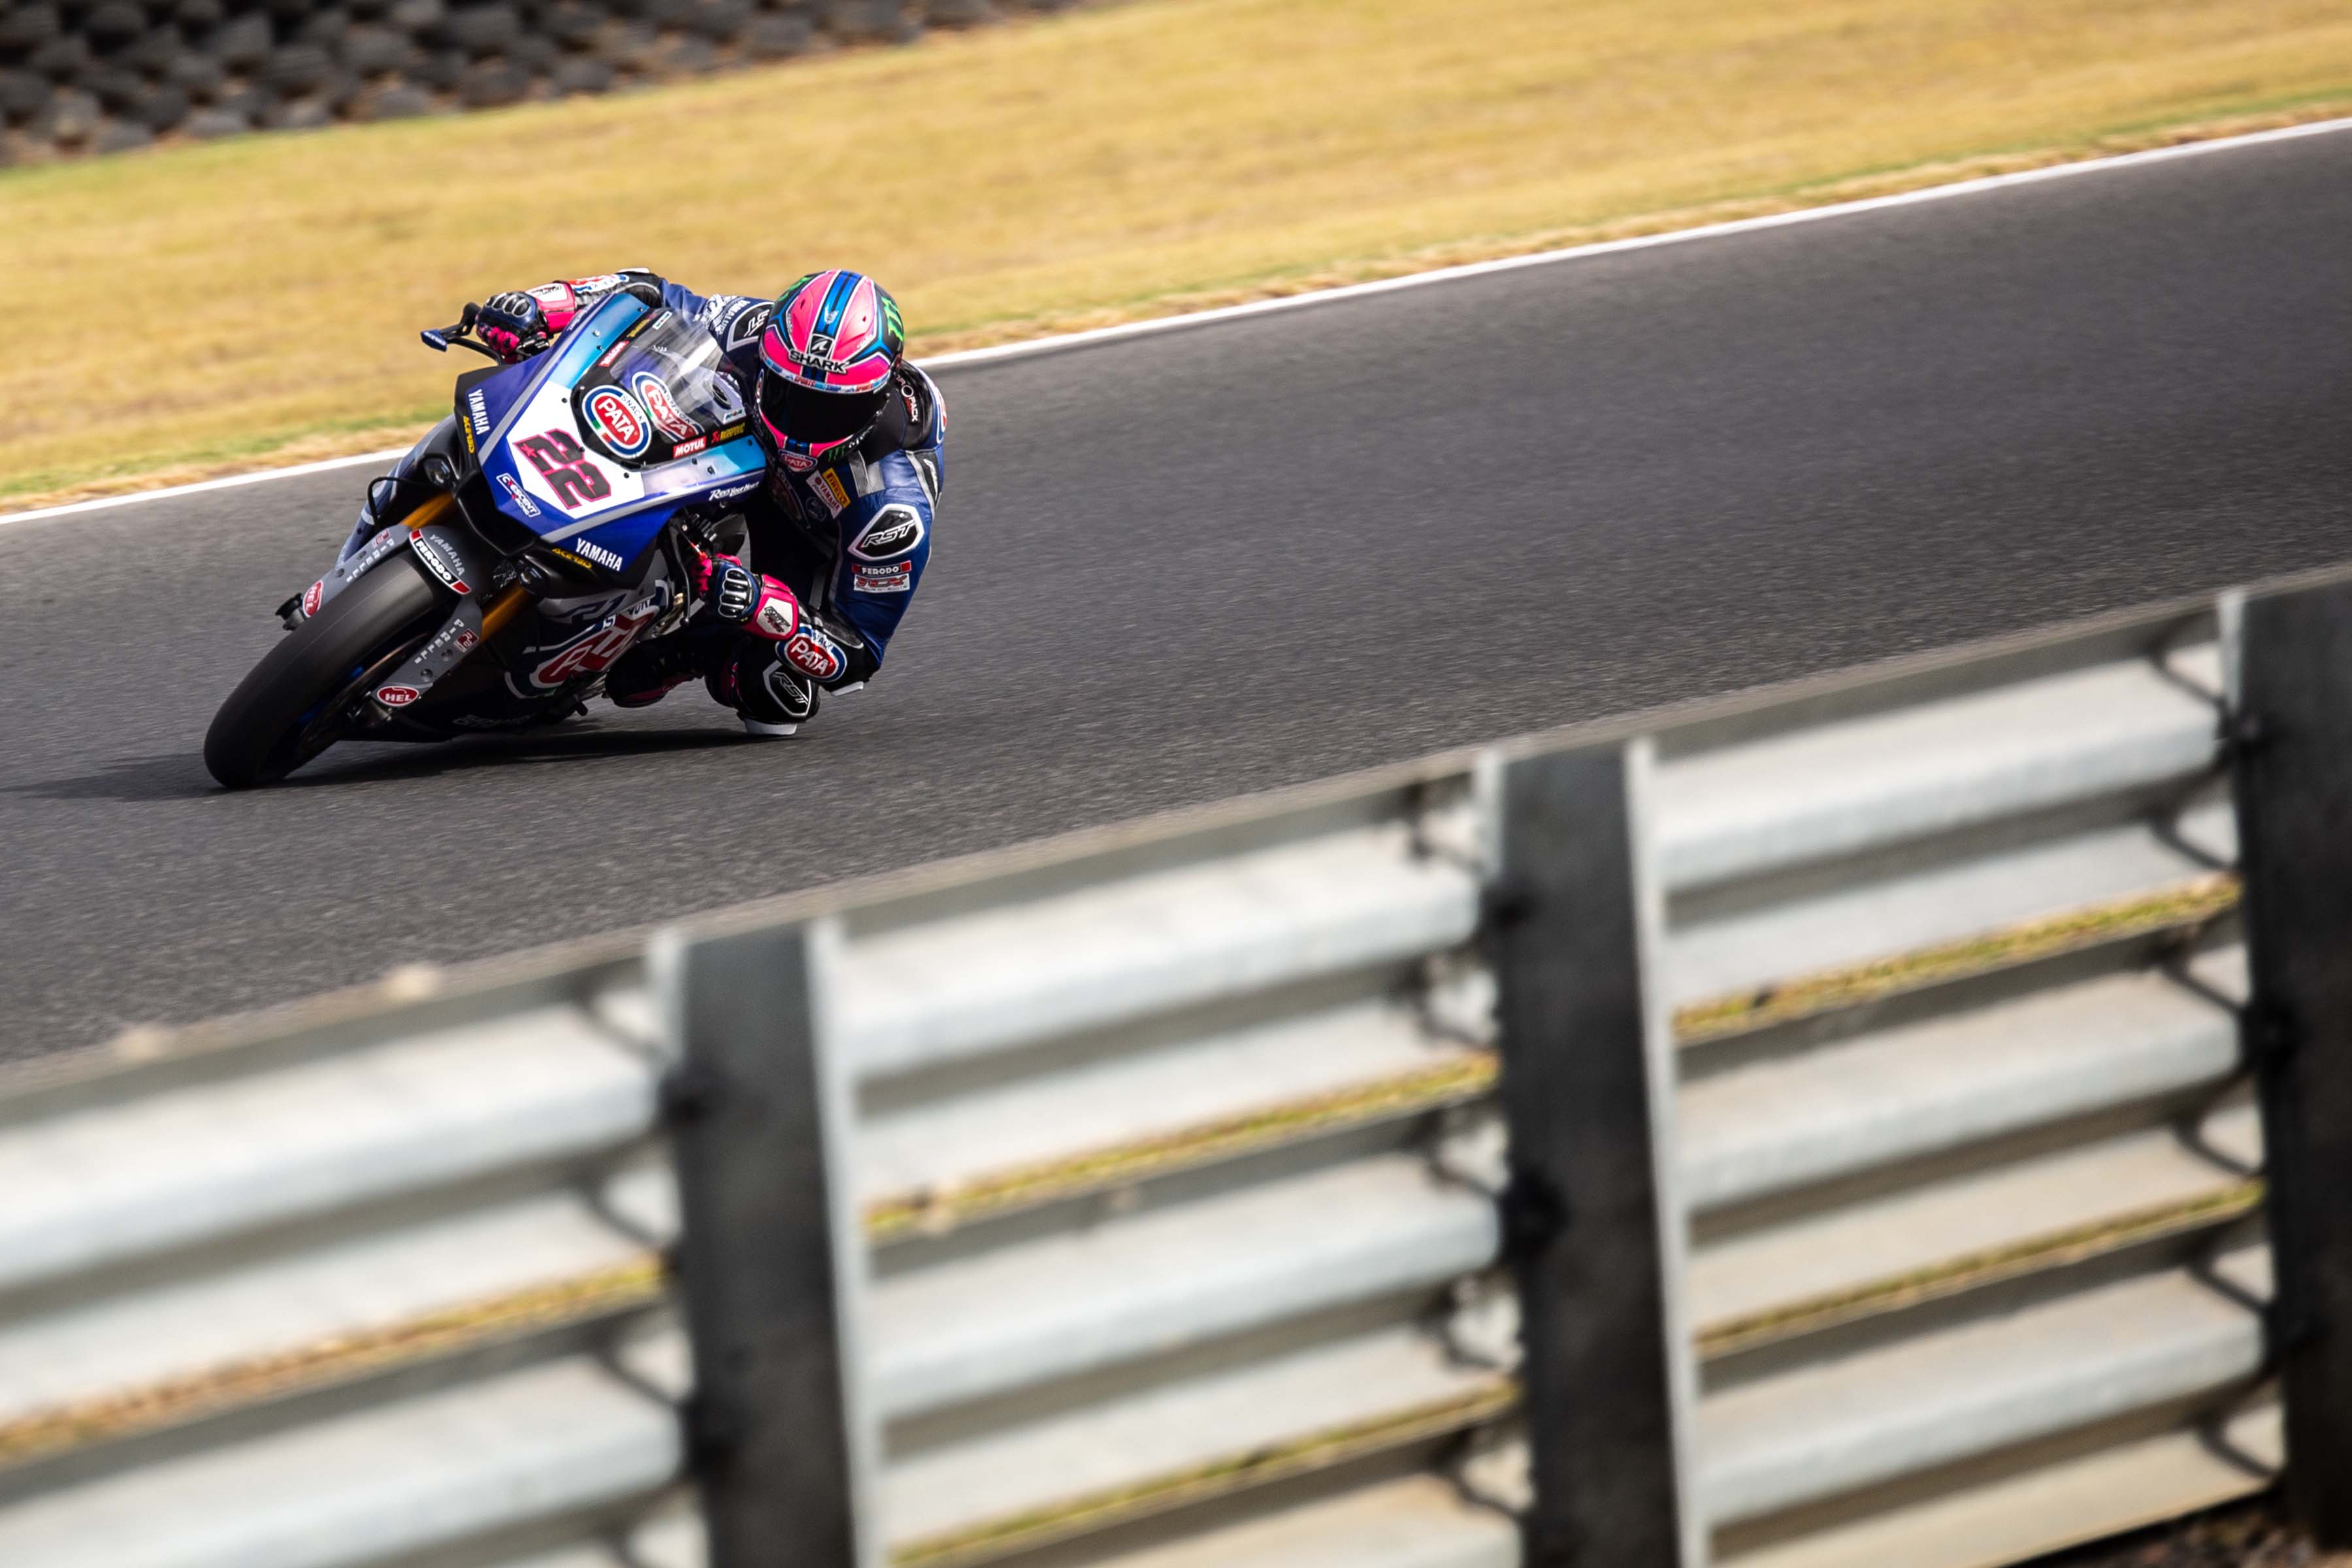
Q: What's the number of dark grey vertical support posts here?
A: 3